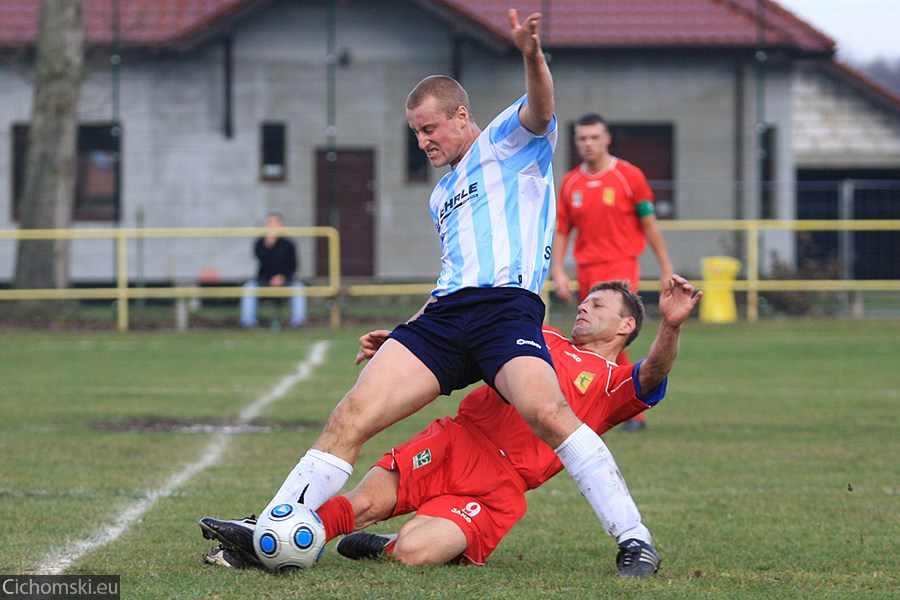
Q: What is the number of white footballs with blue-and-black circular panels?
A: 1